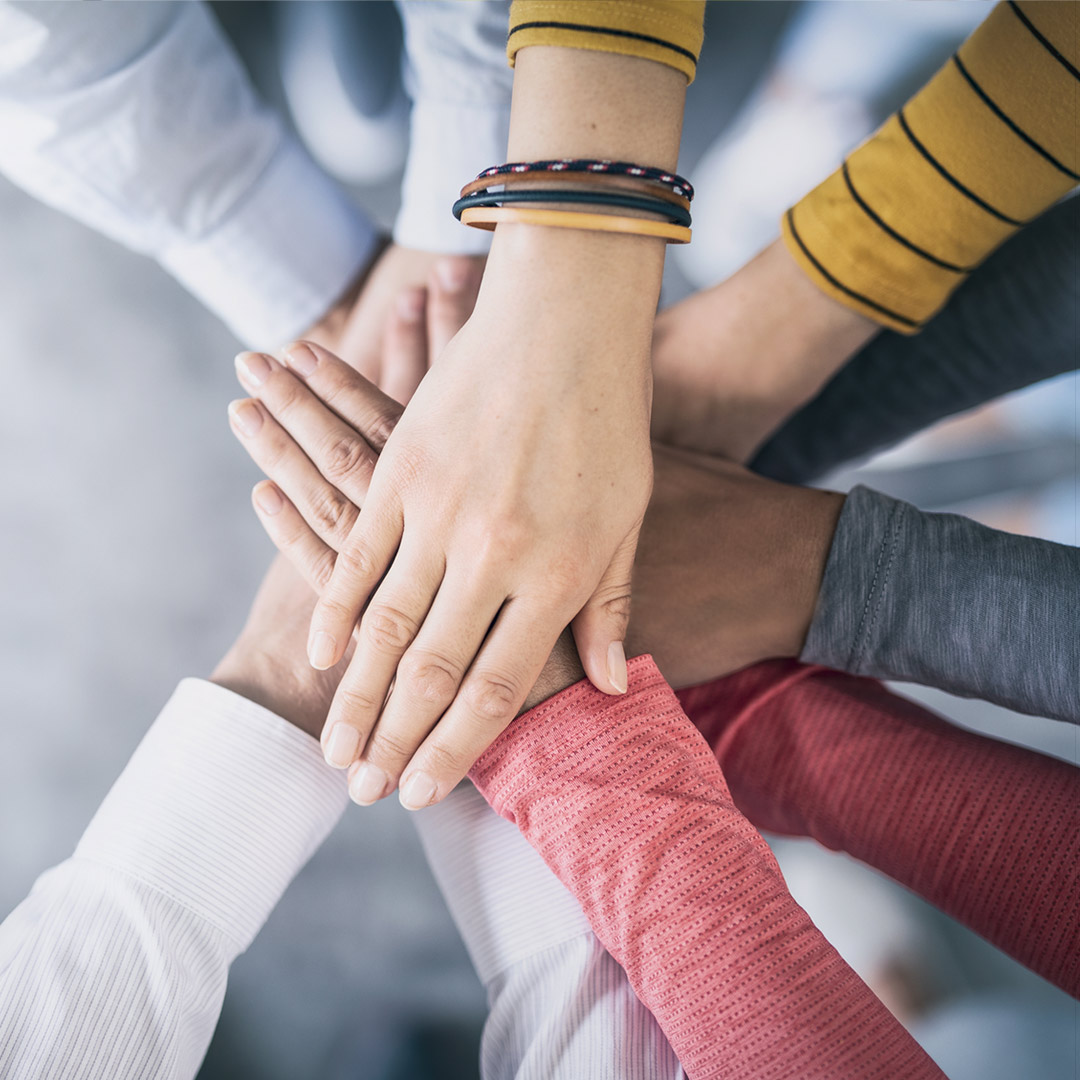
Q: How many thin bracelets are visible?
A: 4